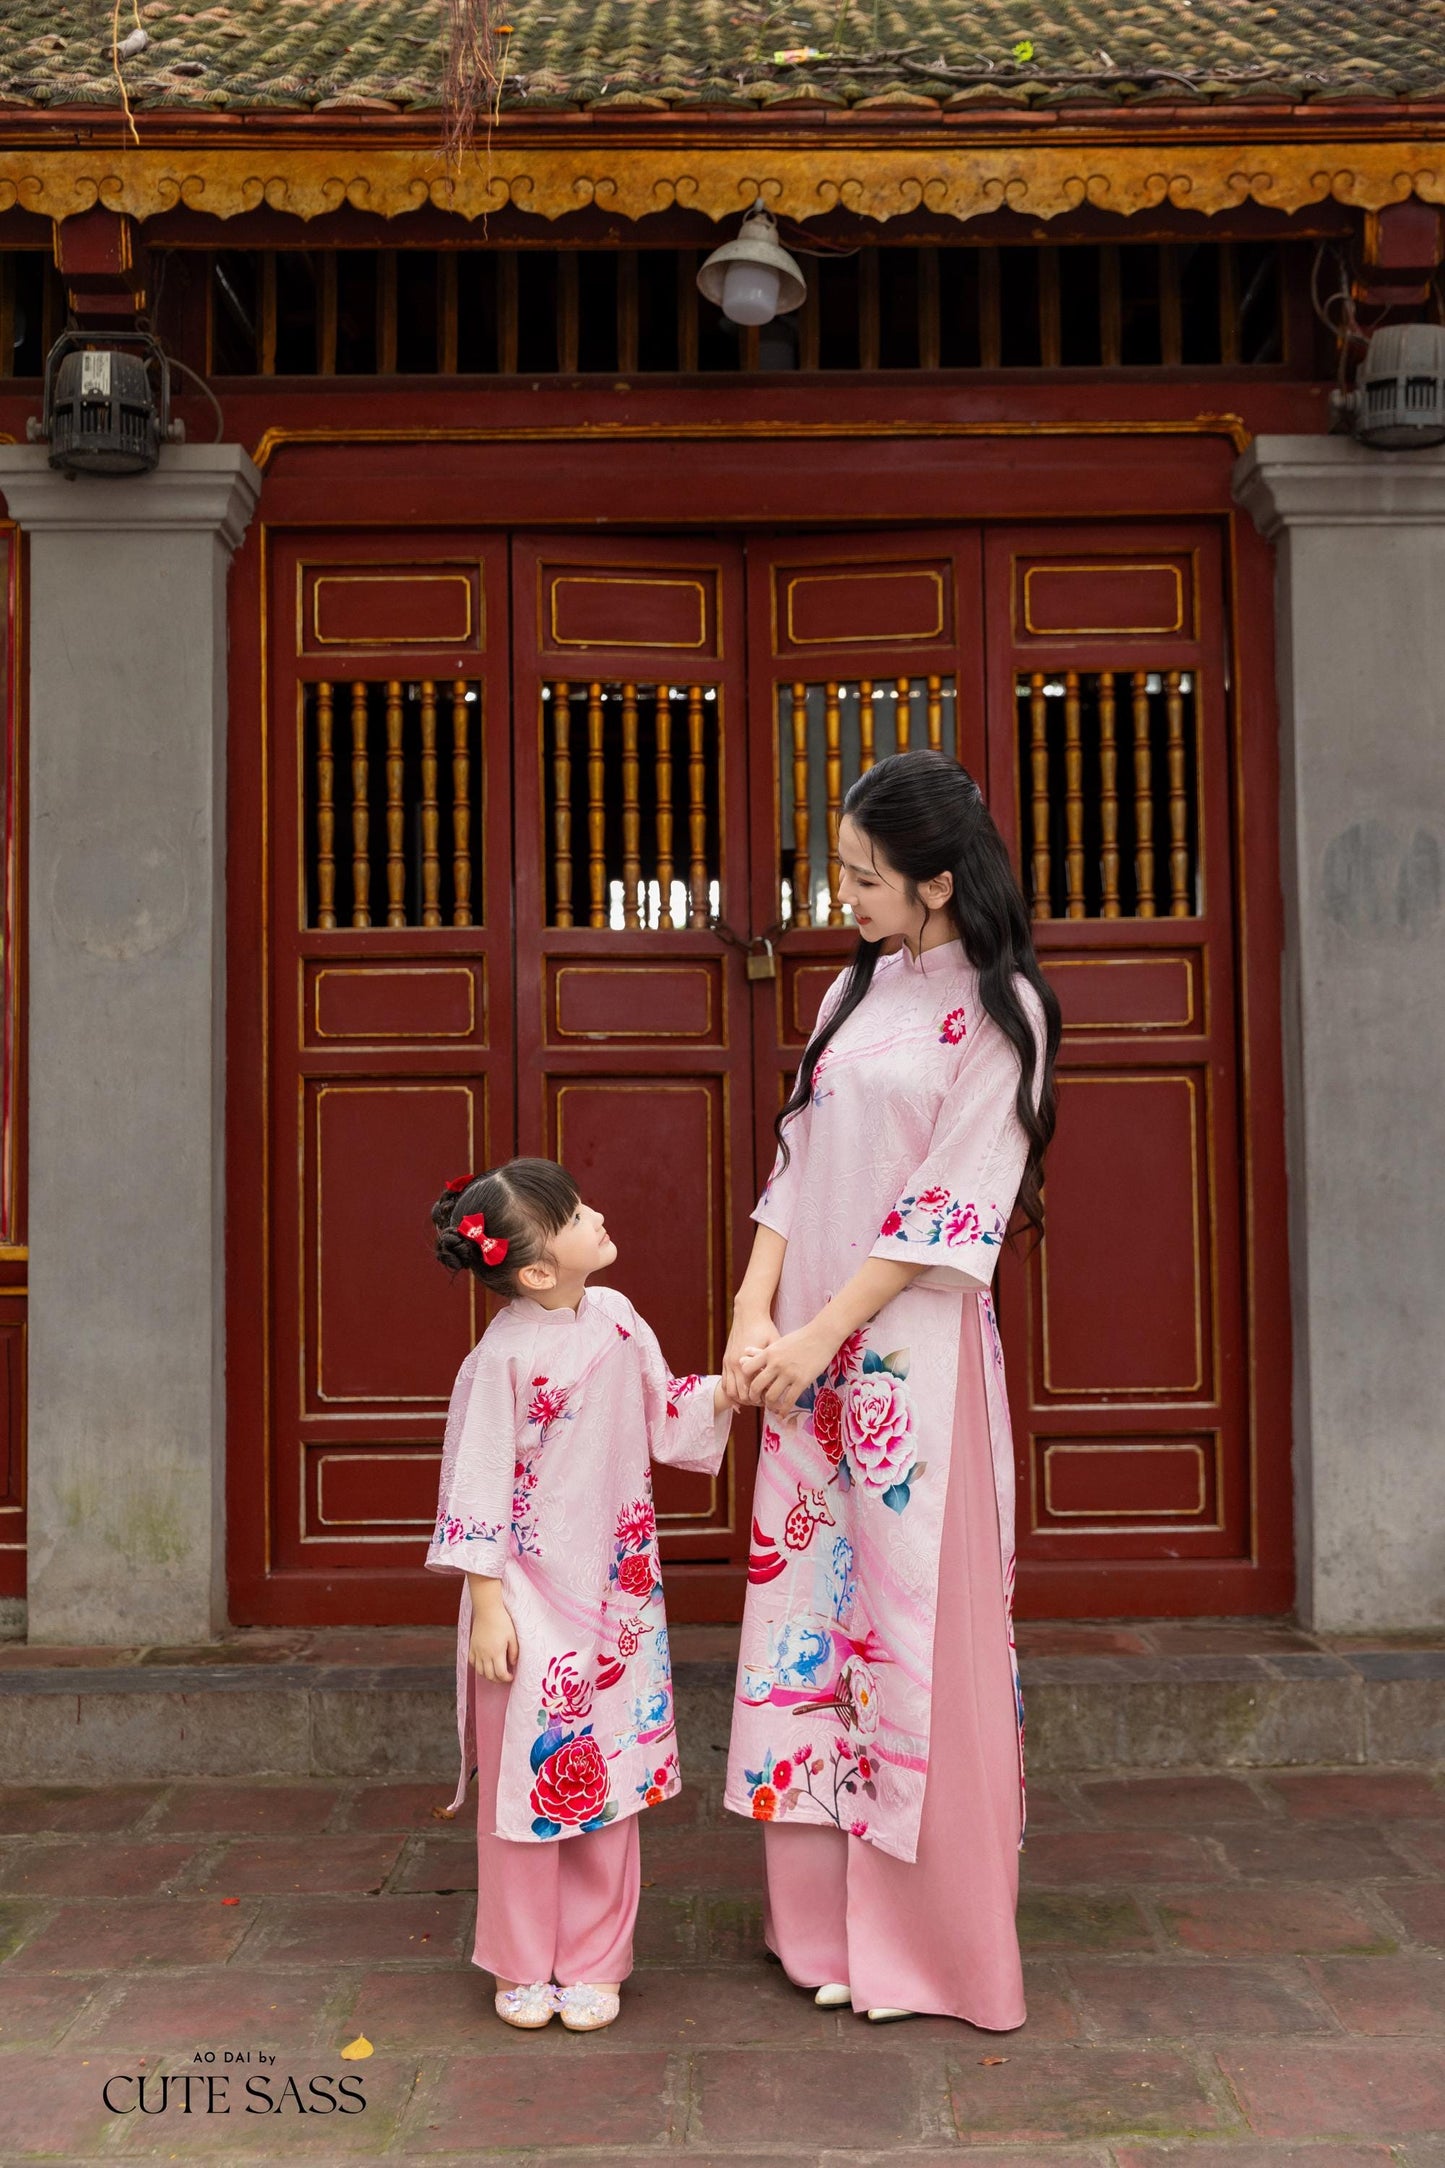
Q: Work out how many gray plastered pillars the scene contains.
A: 2